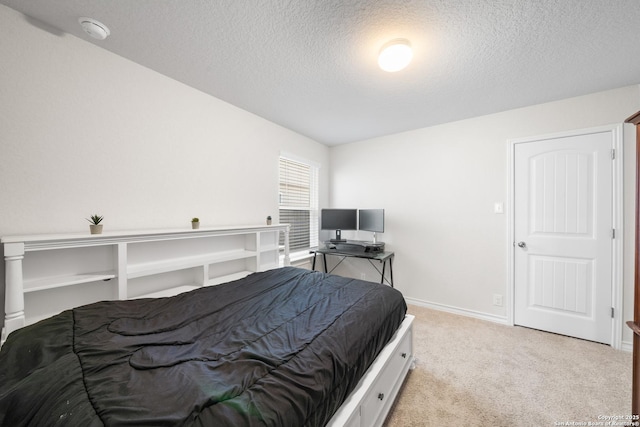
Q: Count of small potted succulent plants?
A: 3